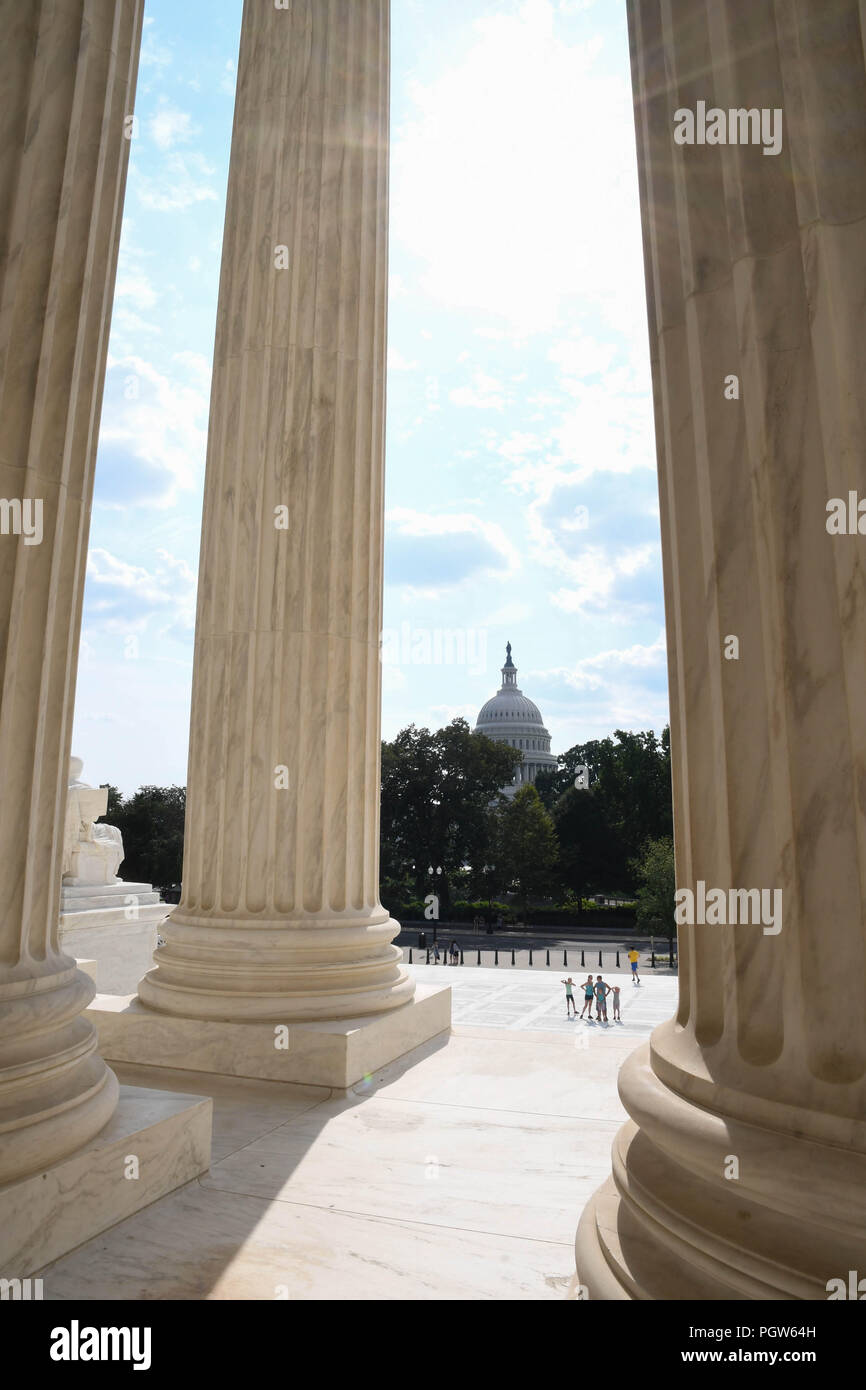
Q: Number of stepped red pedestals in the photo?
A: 0